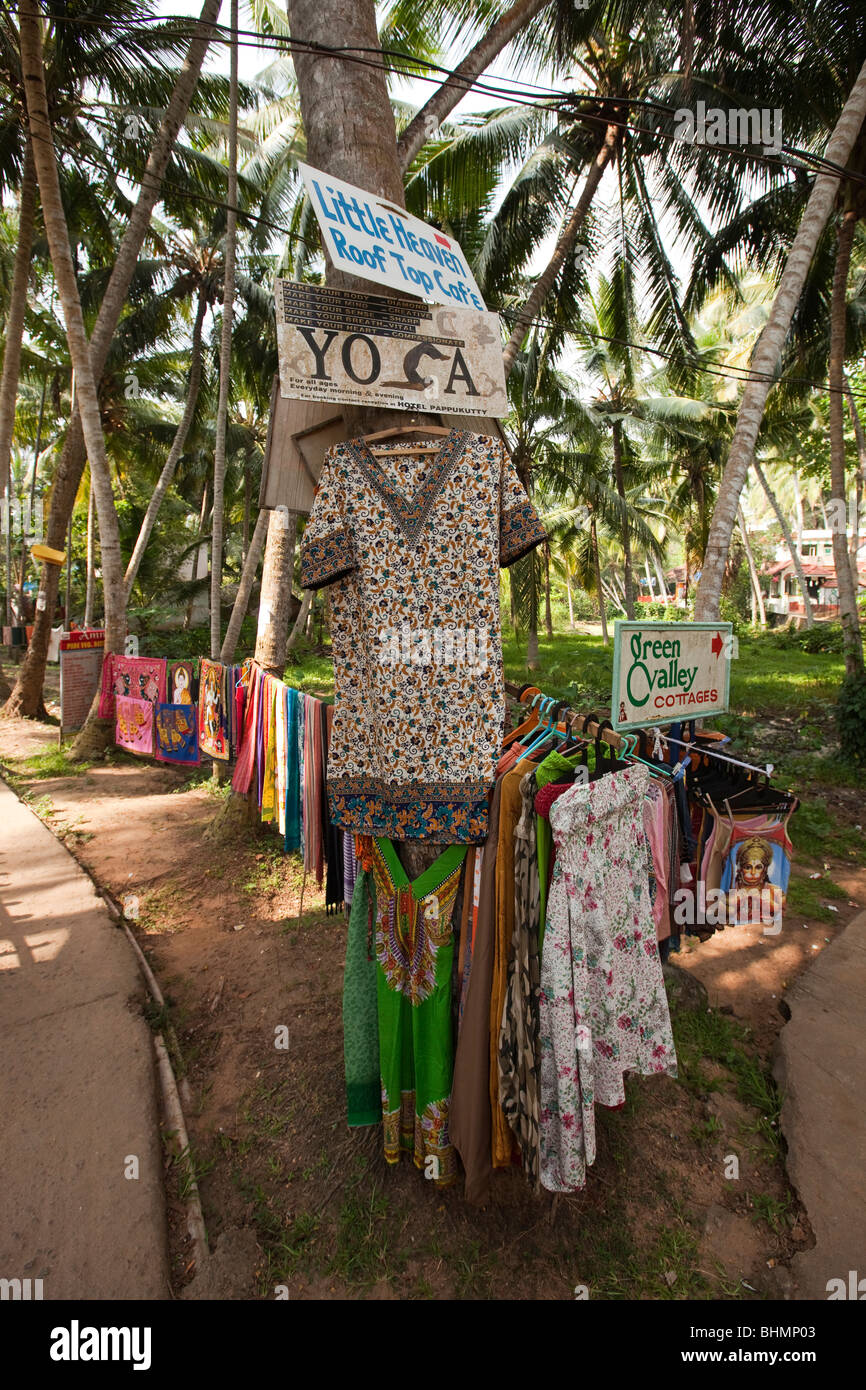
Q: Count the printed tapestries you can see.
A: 5